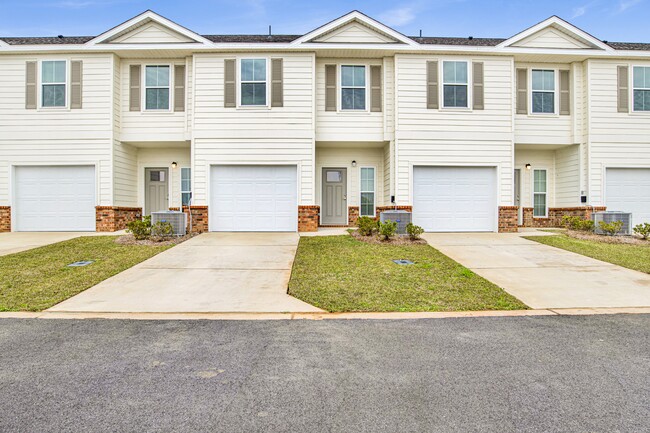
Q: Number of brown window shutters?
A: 13